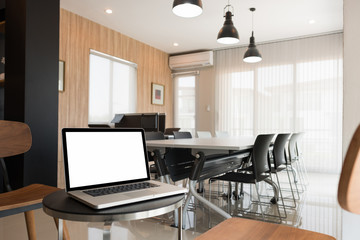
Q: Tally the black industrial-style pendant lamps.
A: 3